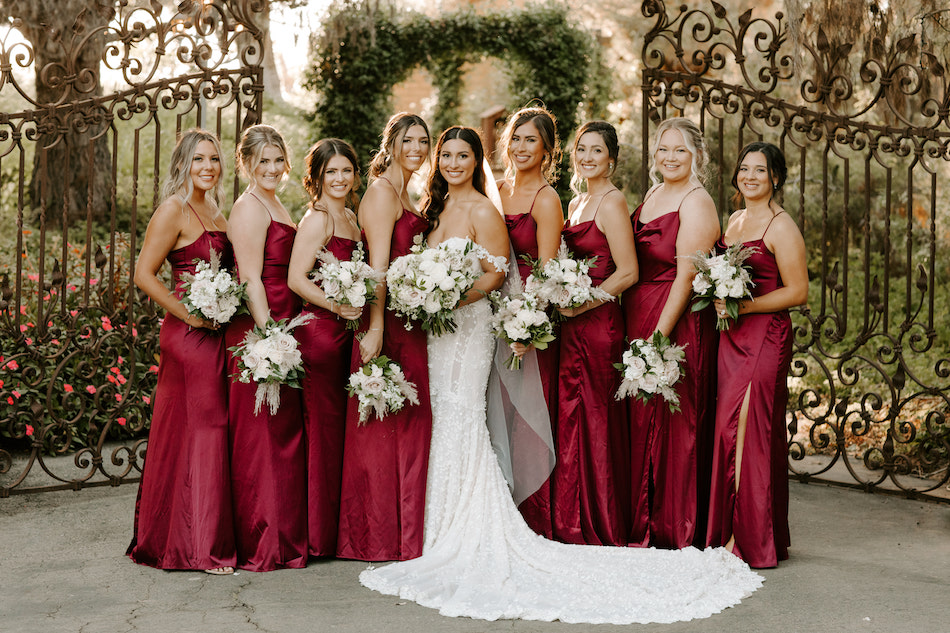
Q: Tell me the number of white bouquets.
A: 9